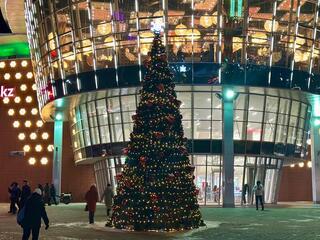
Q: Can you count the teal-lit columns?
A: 3